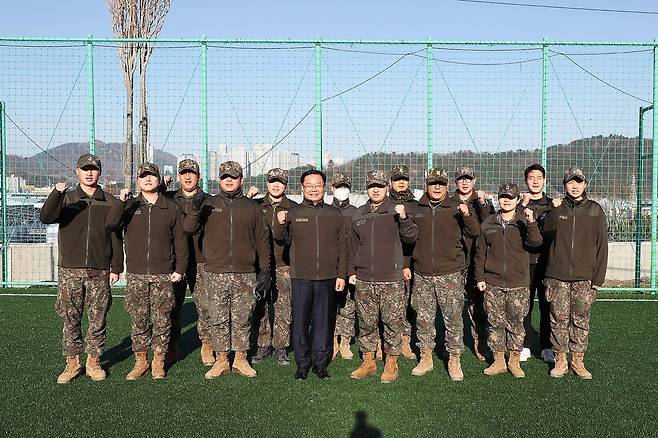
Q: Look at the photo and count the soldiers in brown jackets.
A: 12